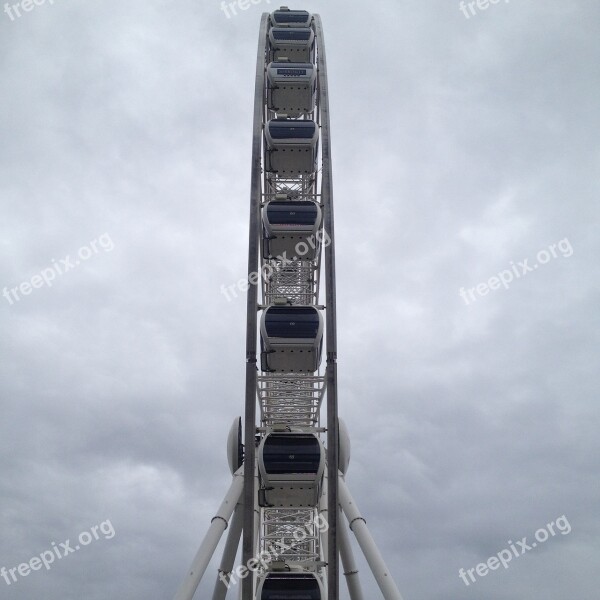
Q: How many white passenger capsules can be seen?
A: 8